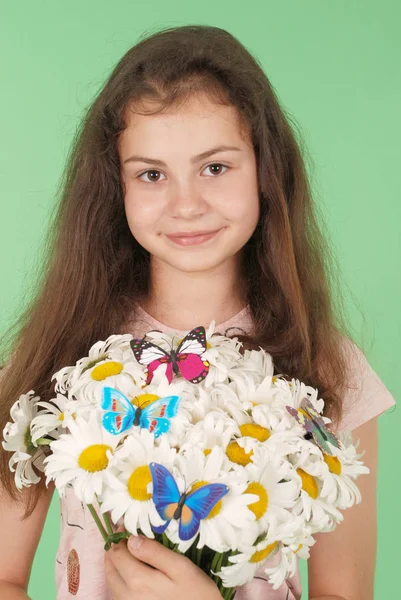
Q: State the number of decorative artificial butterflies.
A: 4